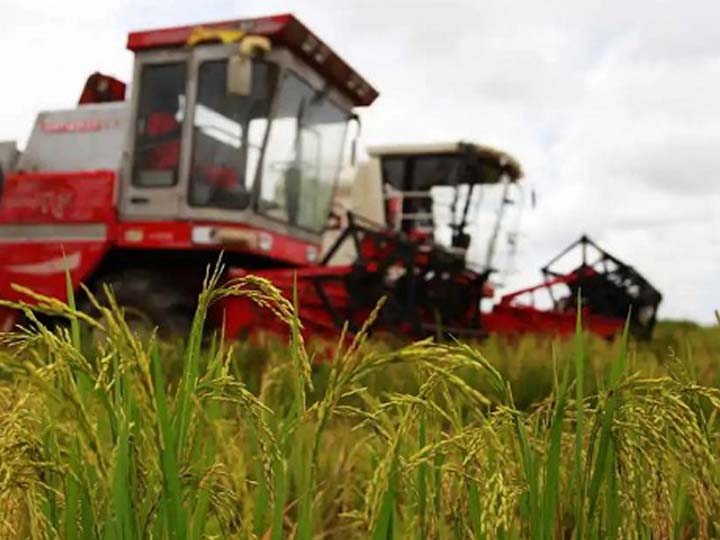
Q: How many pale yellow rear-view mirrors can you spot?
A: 1